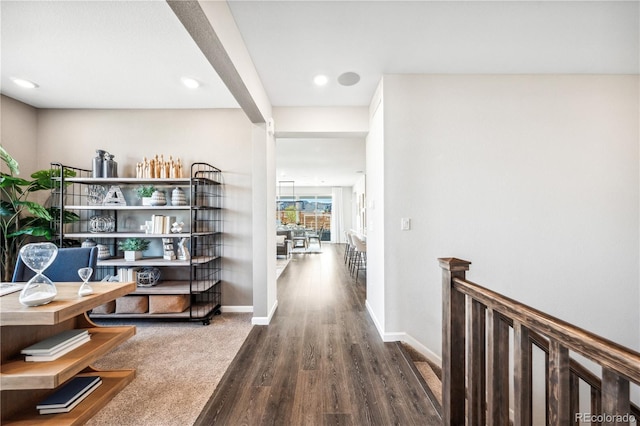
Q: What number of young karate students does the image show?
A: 0